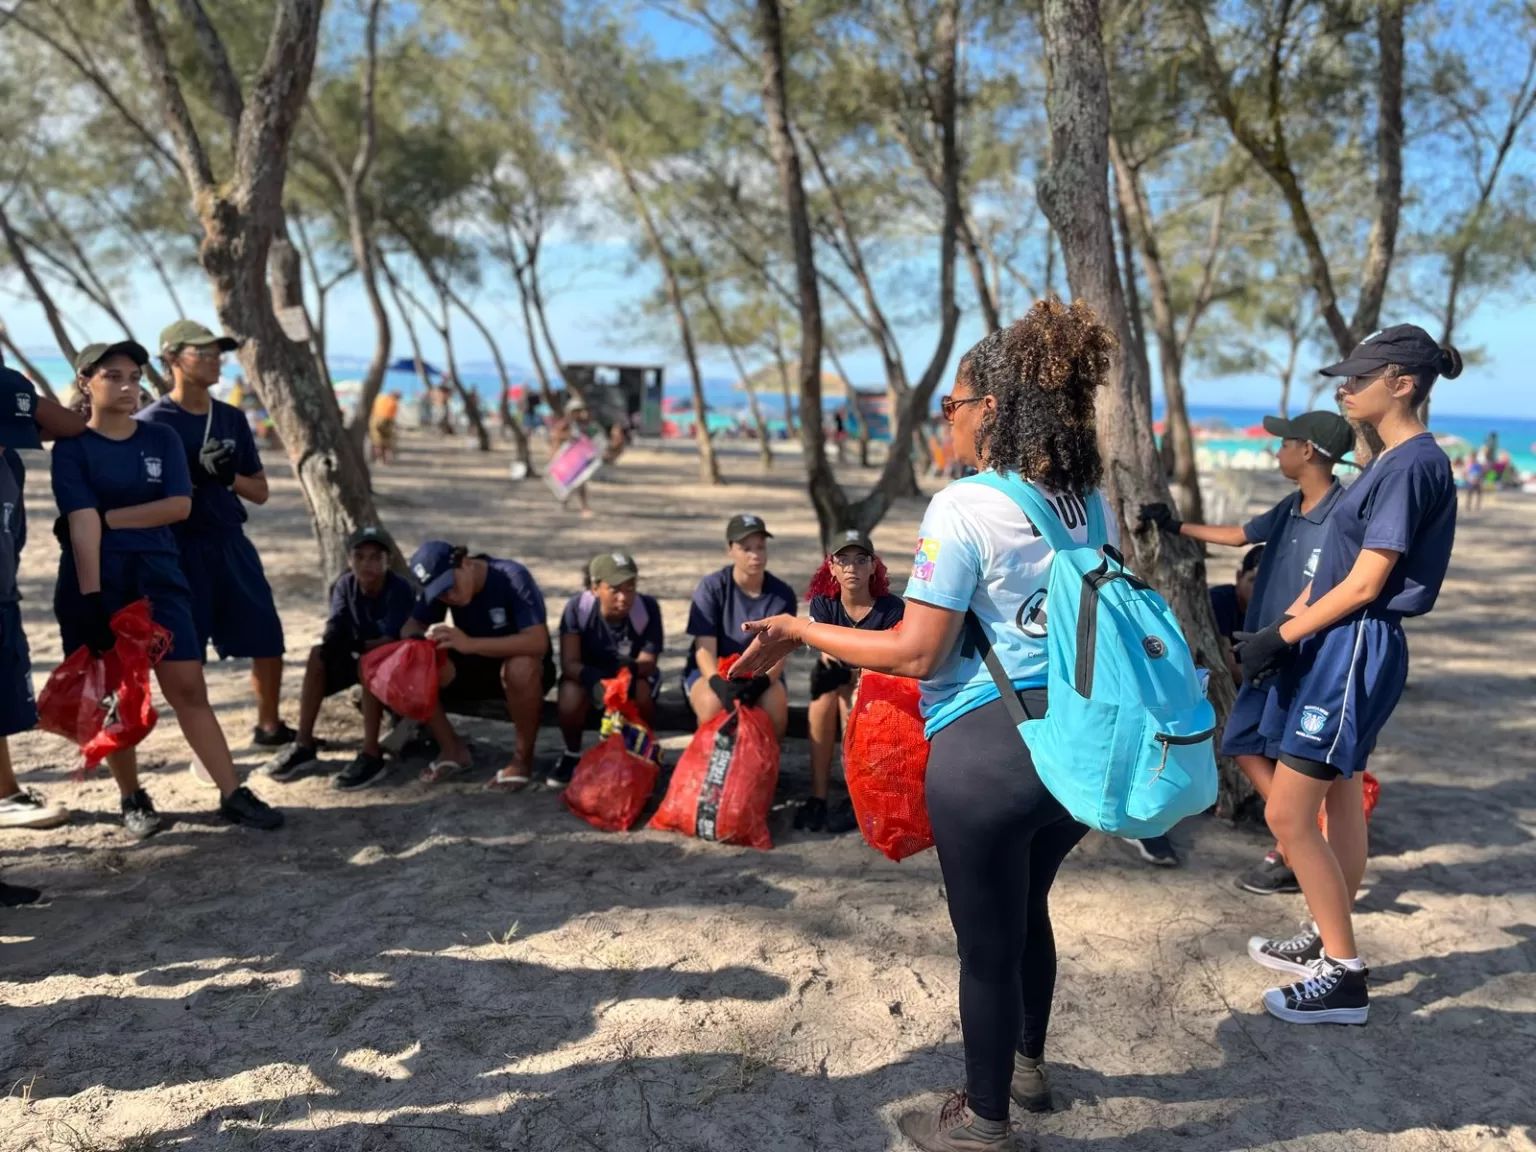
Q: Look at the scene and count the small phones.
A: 0